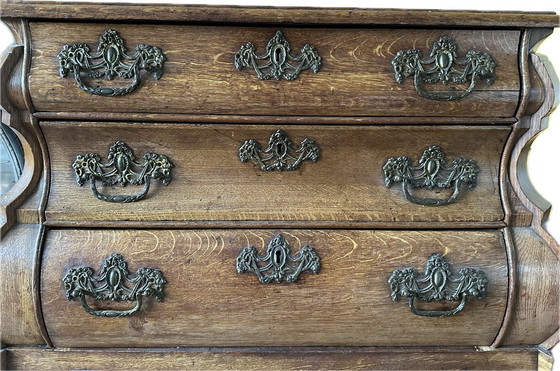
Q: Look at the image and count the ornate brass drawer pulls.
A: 6